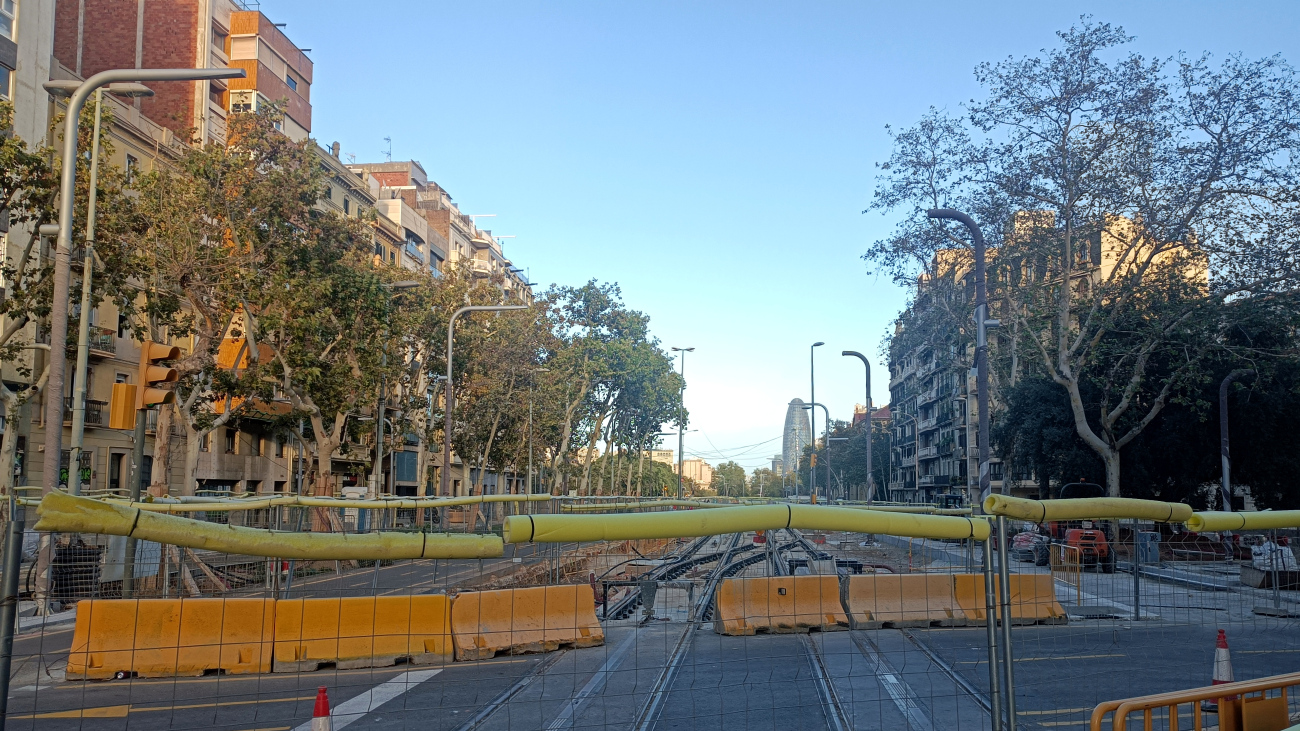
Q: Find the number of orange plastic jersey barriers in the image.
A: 6